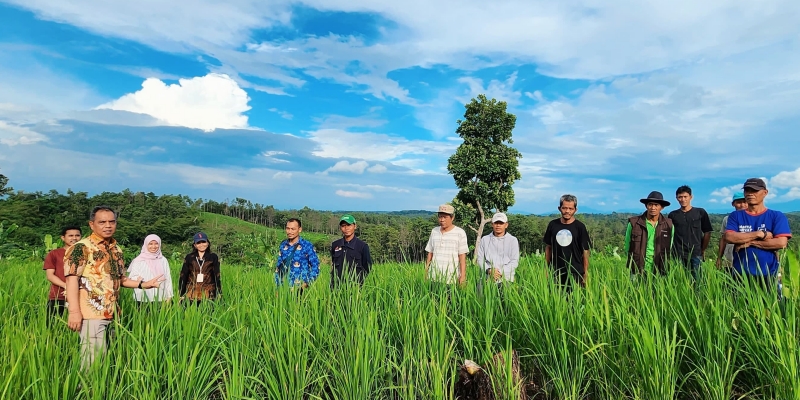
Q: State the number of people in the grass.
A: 13